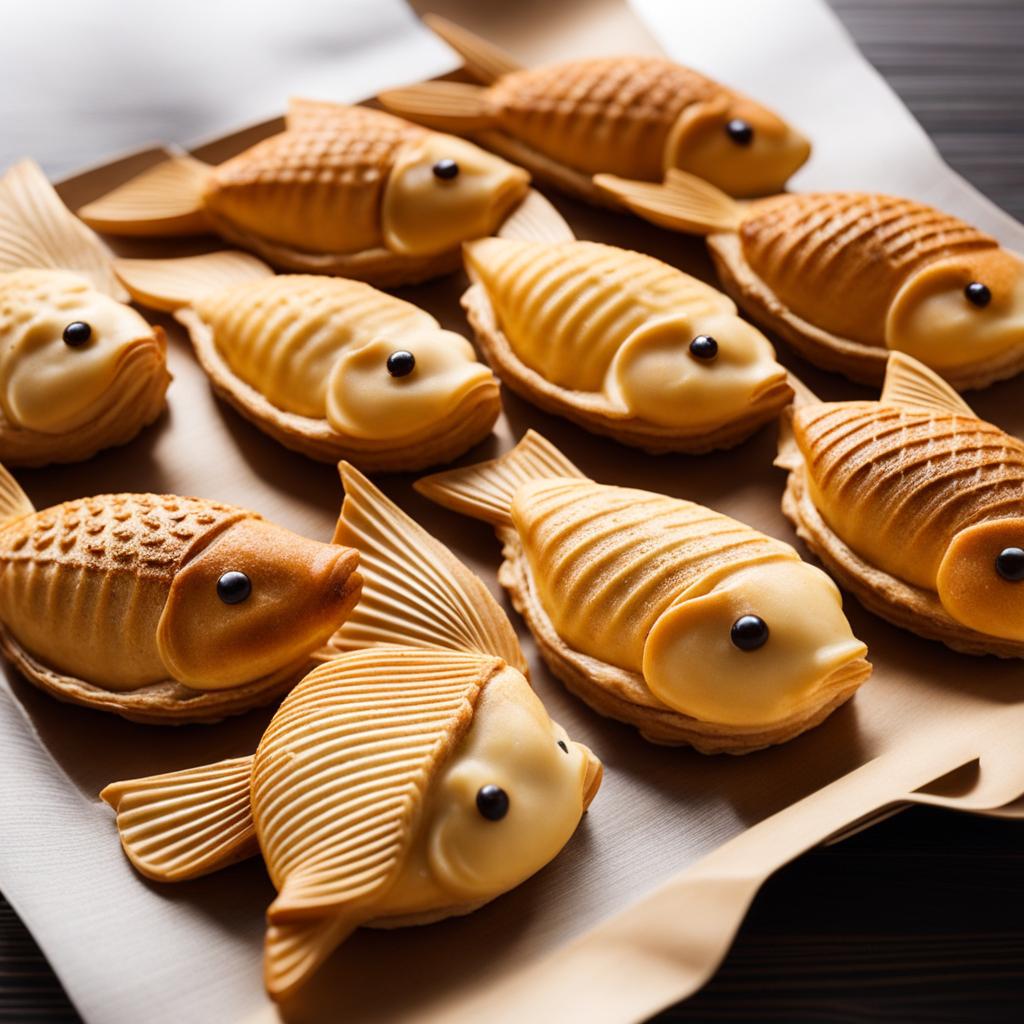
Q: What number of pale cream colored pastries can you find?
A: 5